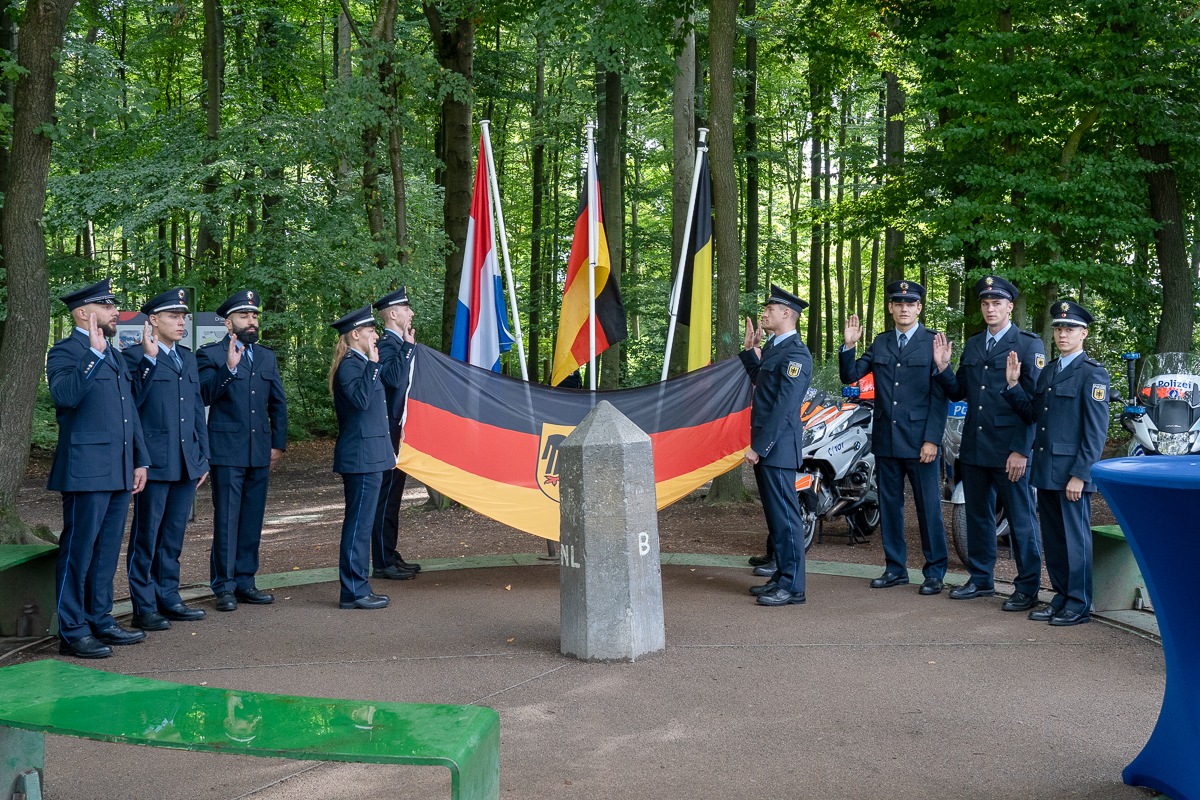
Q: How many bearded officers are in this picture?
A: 2